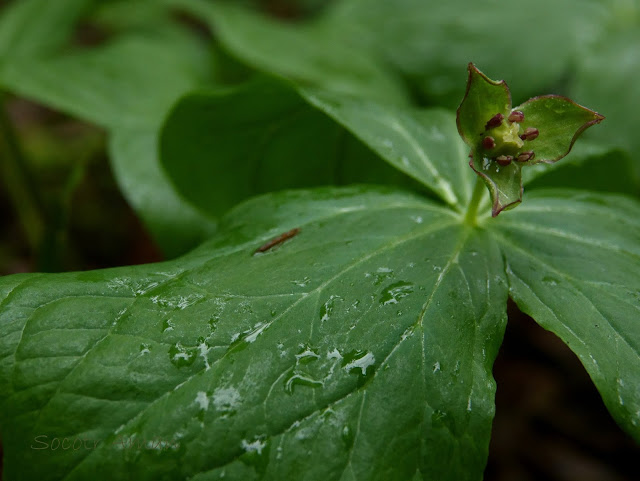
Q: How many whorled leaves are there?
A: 3